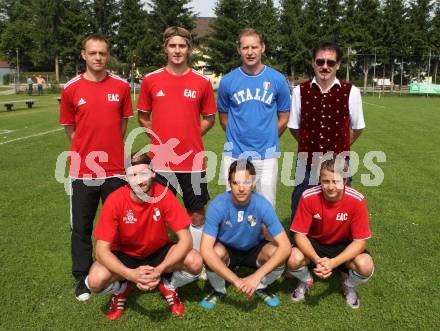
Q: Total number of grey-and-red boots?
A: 2